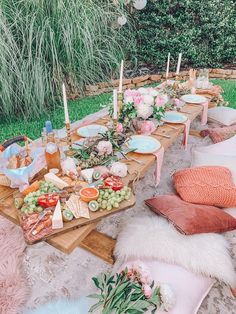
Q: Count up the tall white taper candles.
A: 5